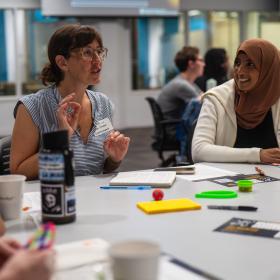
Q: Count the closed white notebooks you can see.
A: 1